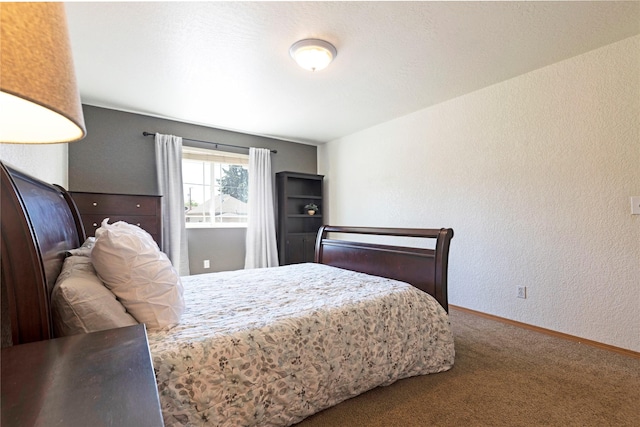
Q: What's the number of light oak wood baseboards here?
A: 1